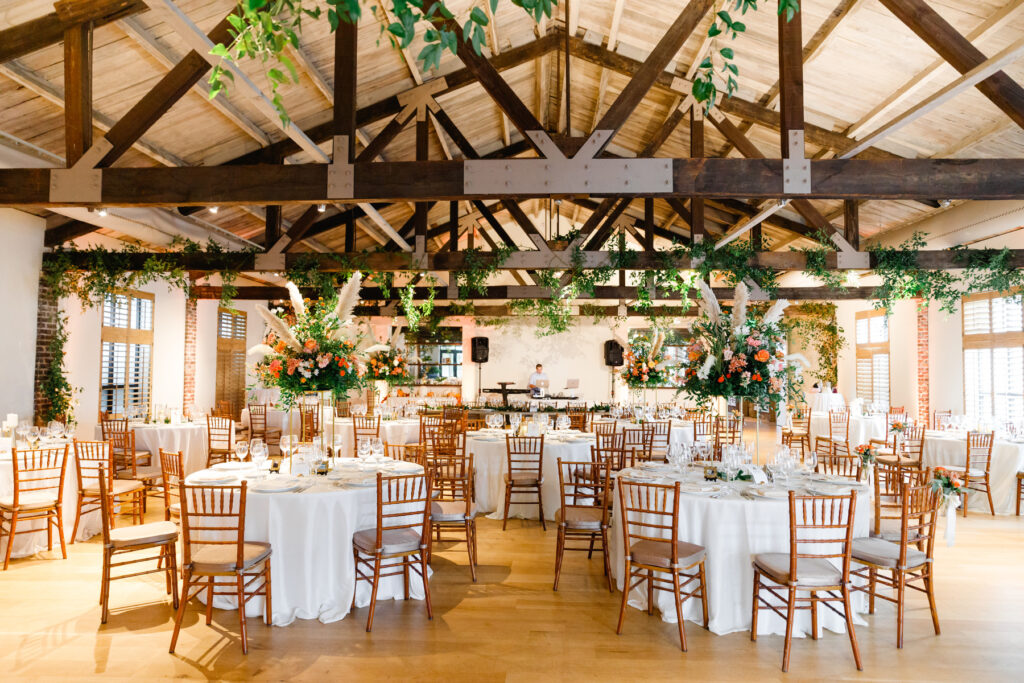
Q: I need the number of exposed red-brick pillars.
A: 3